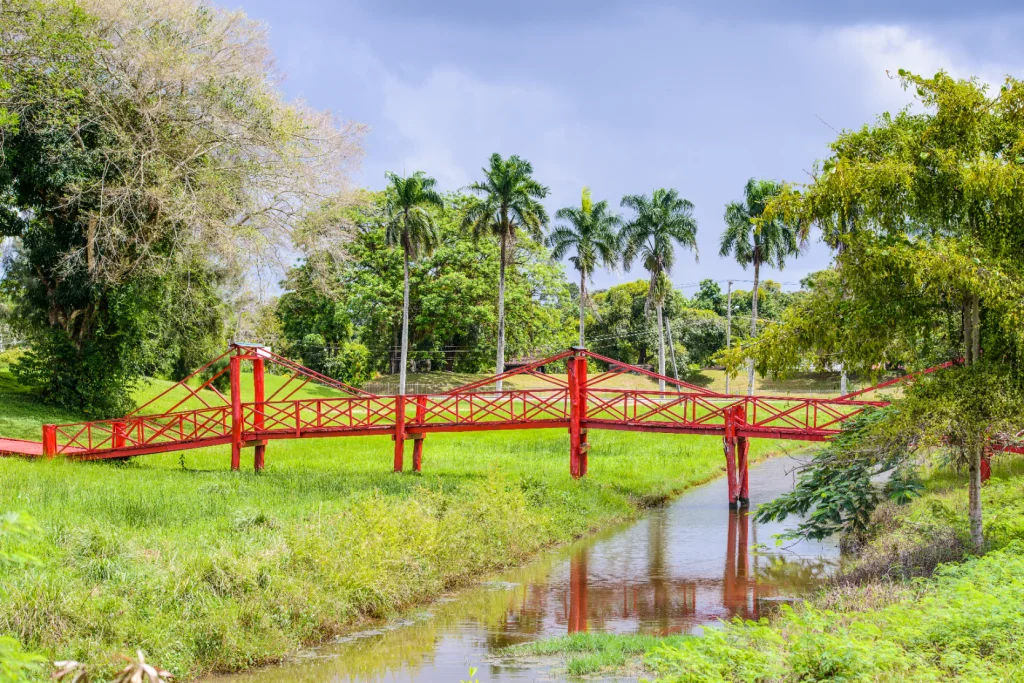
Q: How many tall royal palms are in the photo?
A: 5